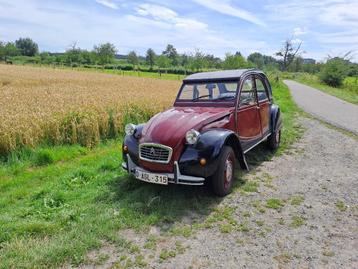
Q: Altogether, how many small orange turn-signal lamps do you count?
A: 2